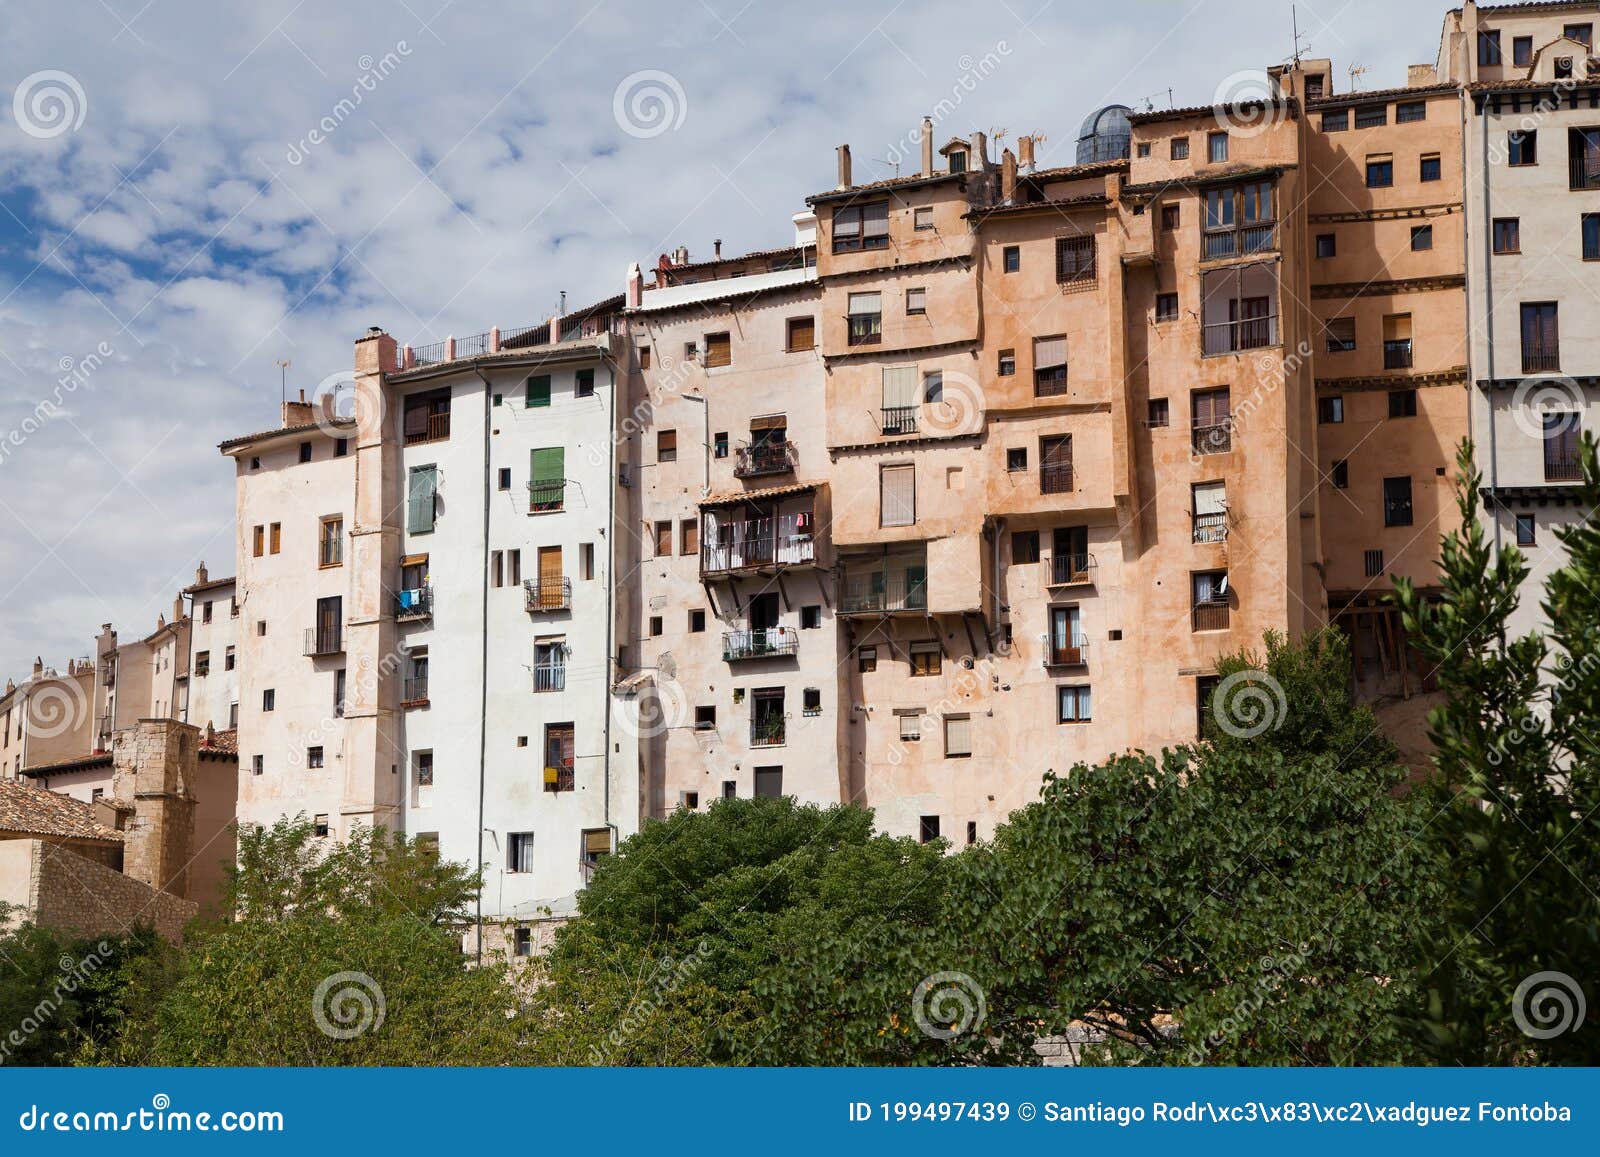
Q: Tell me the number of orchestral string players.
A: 0